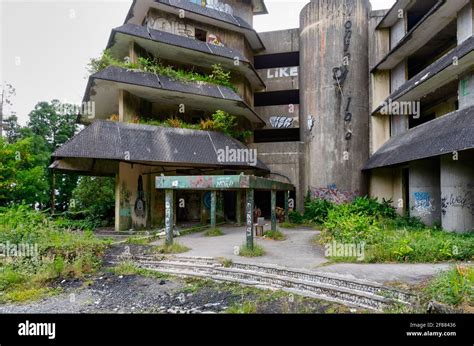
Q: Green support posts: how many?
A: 5